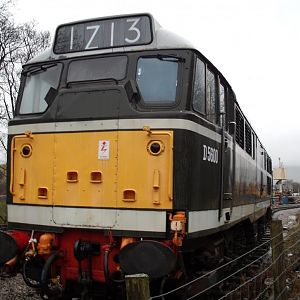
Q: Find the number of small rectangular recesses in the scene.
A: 4